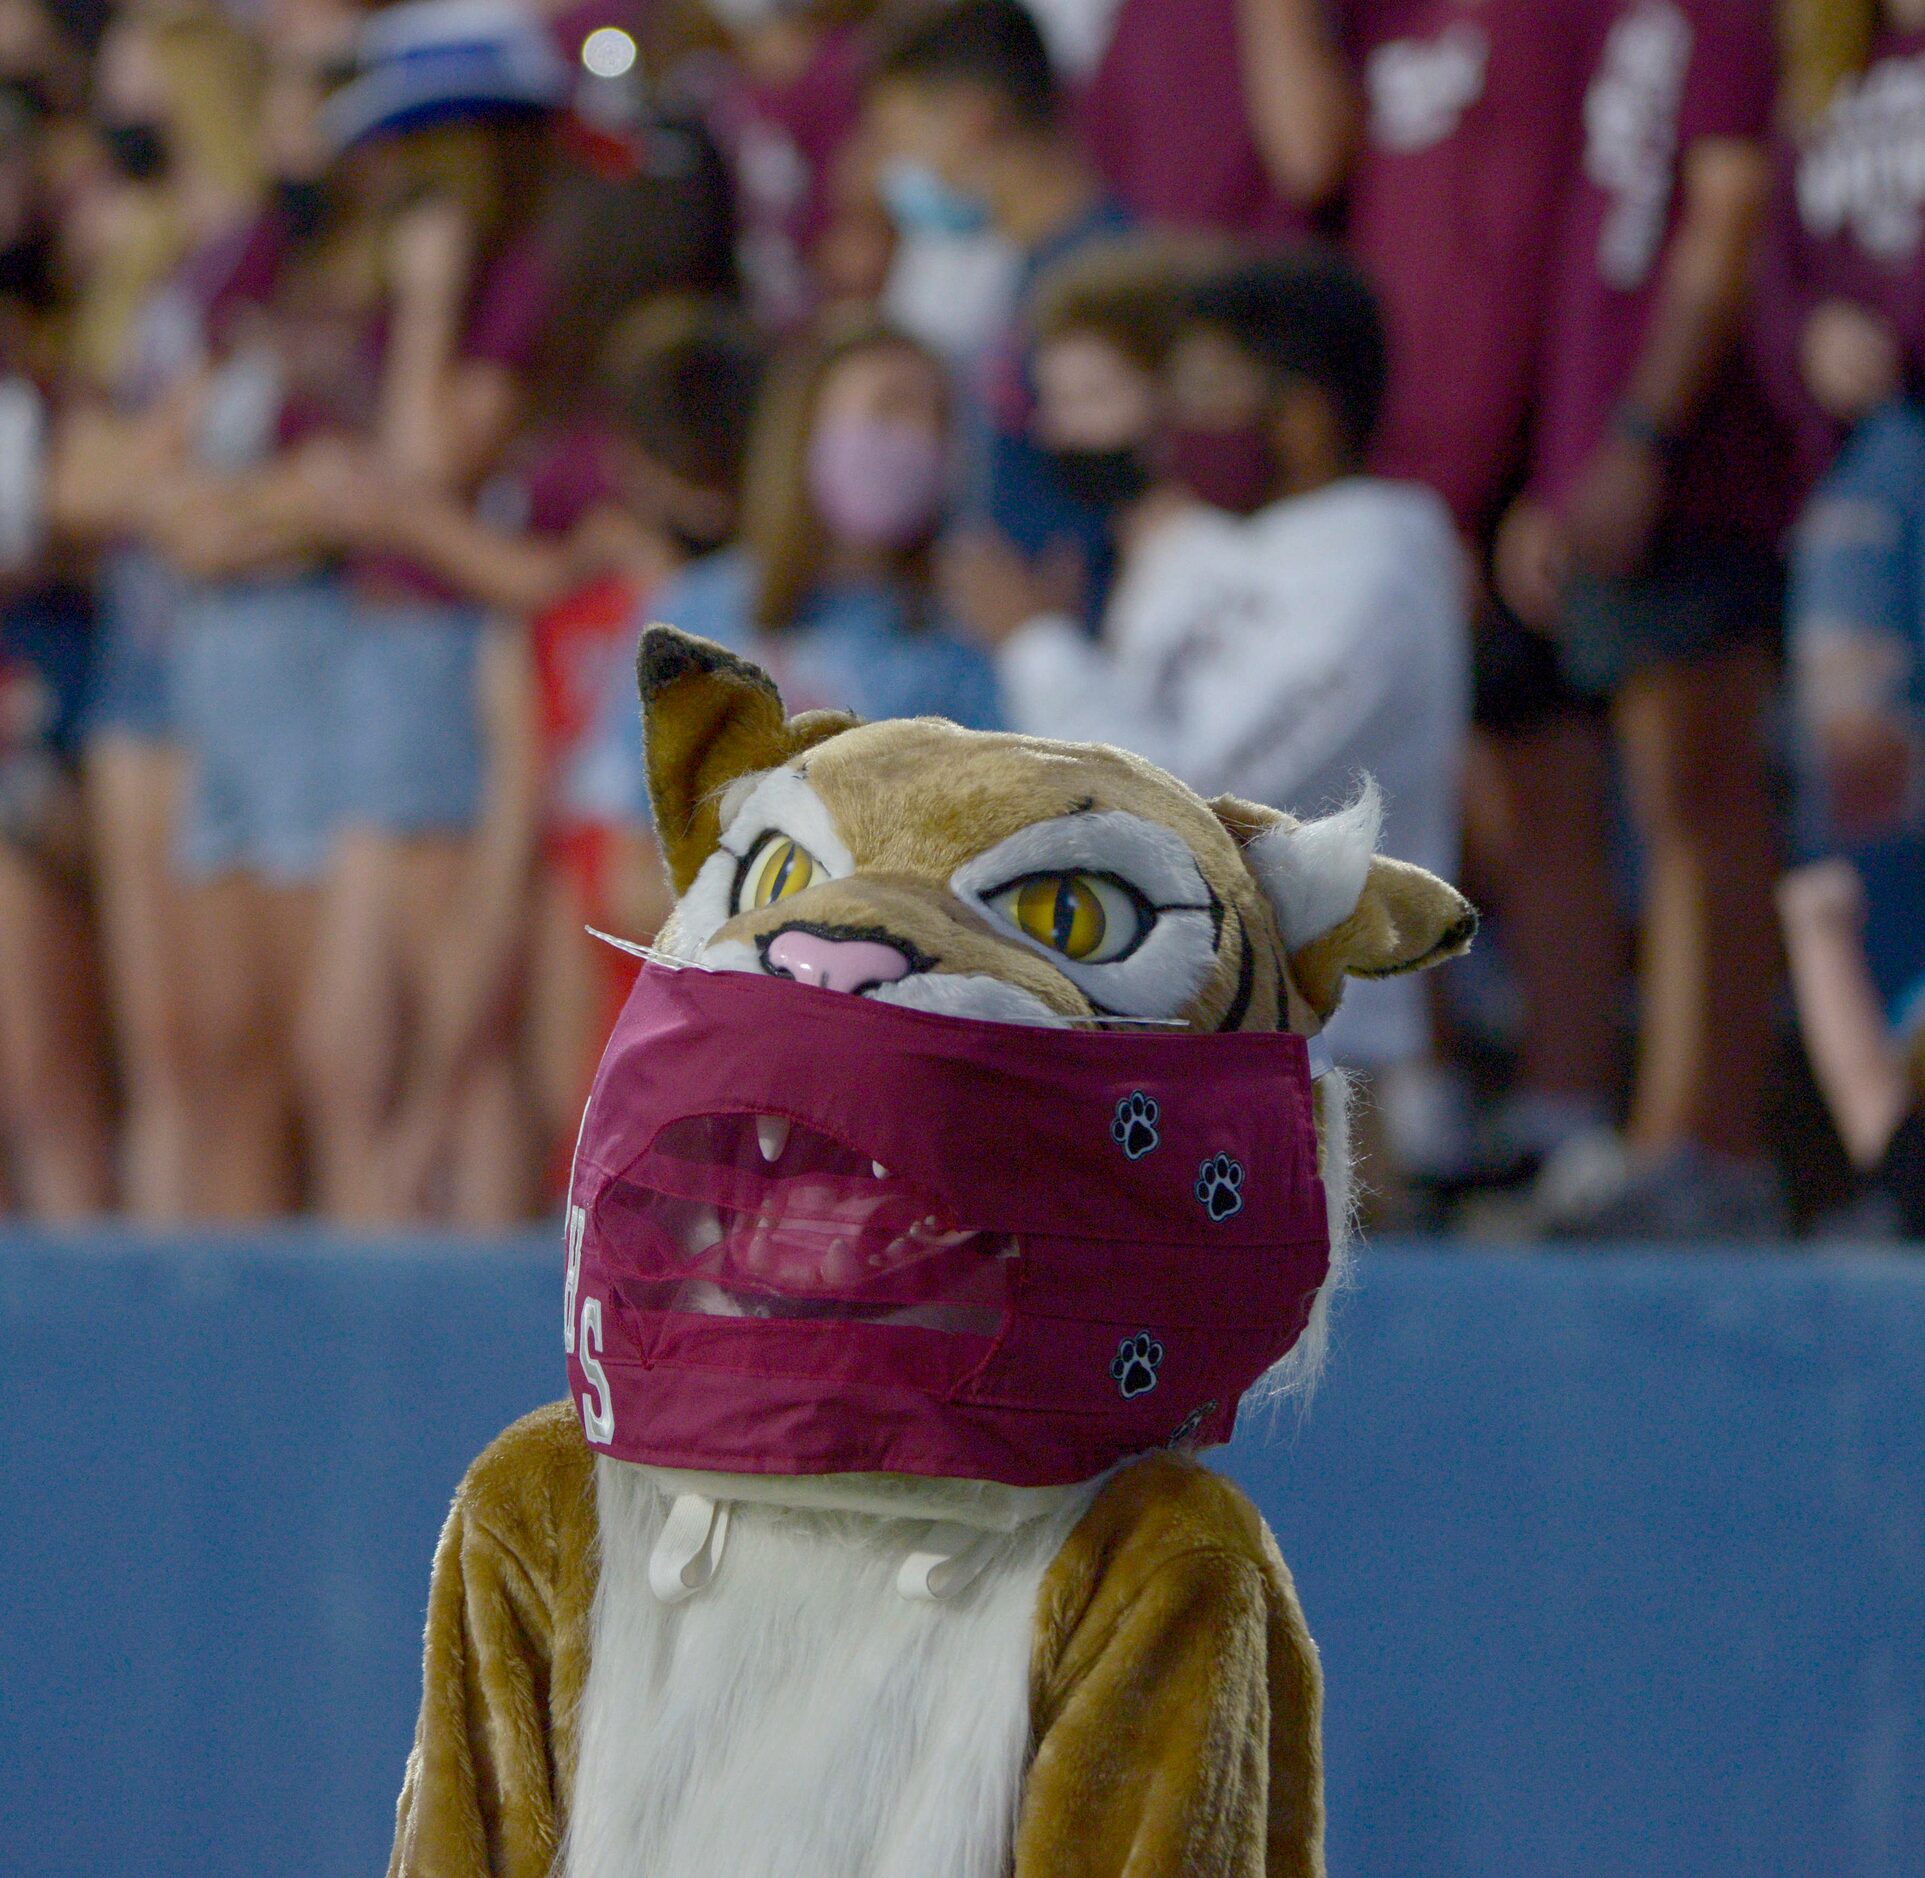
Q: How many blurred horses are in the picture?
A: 0